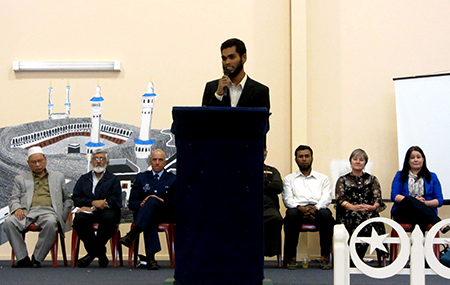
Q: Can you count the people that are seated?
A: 7